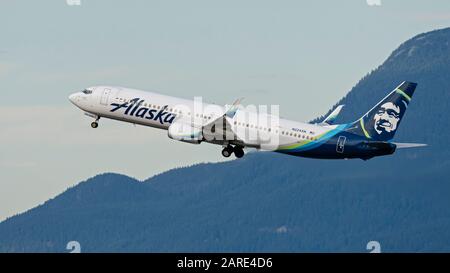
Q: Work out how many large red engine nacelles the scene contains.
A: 0